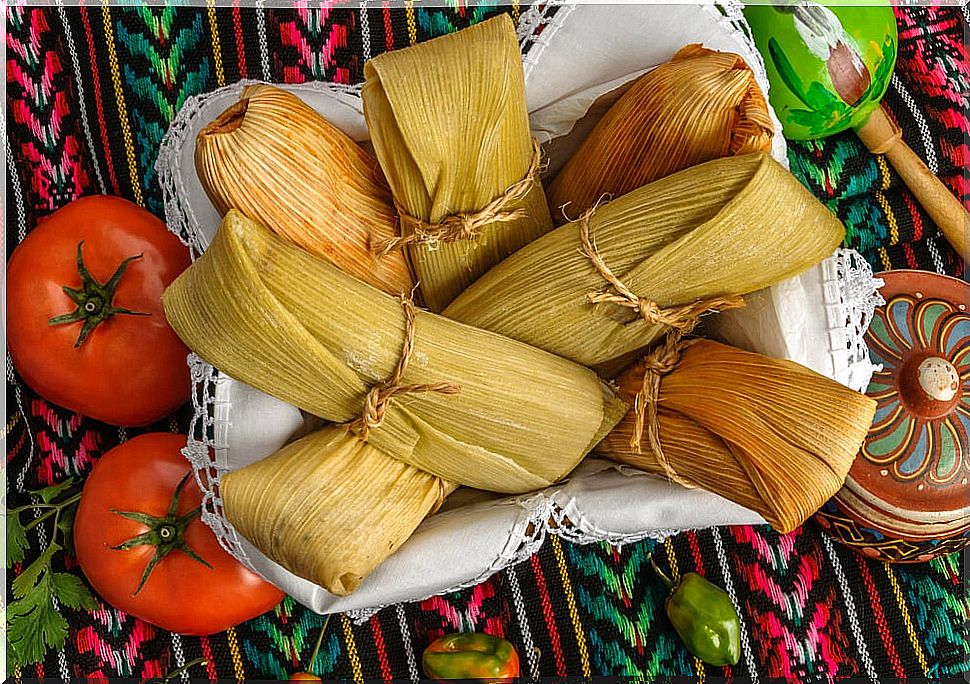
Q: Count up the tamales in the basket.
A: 7